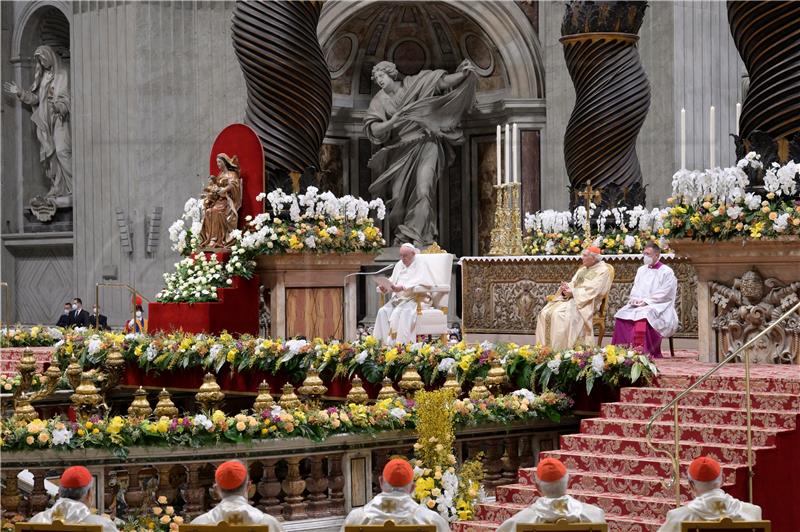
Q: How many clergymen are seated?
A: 8